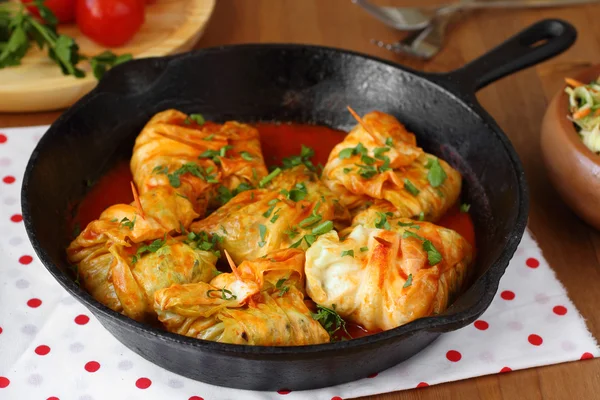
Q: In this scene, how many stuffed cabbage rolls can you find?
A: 6